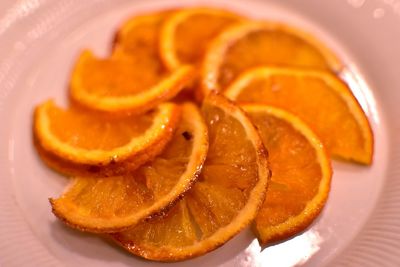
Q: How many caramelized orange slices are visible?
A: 9